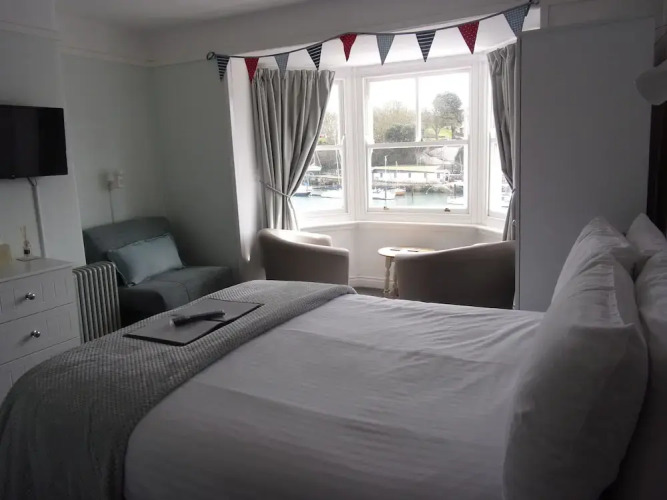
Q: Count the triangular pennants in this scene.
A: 9